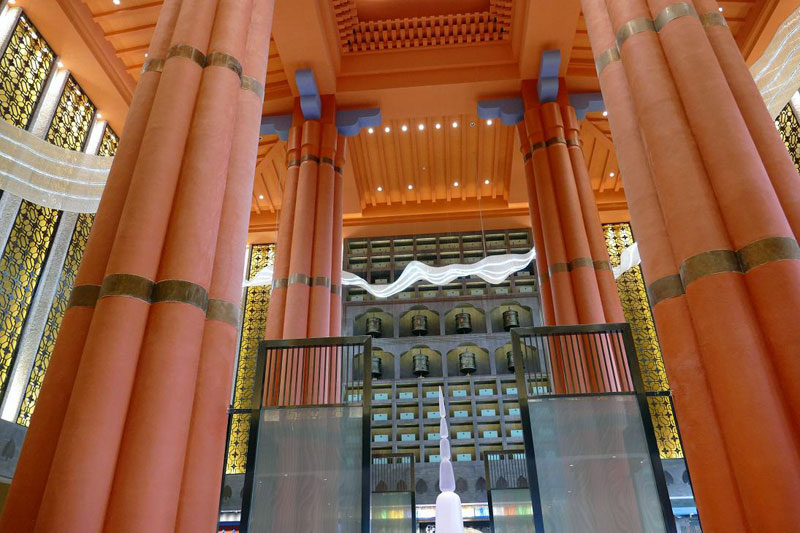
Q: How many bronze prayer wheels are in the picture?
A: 8